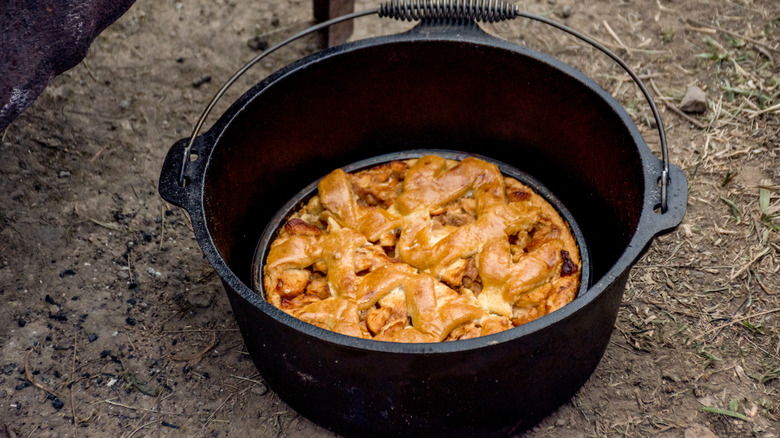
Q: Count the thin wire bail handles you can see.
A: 1